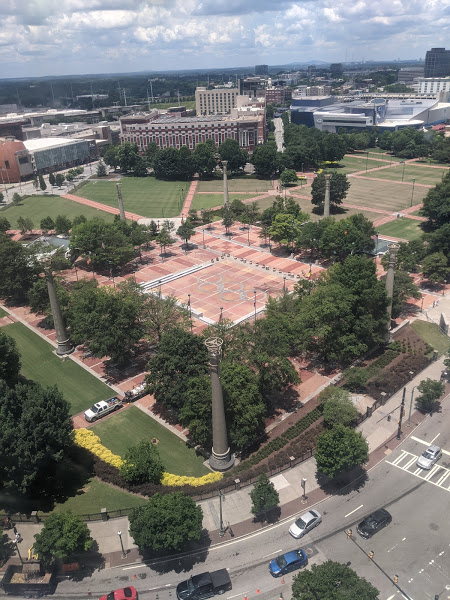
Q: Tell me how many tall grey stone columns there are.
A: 6